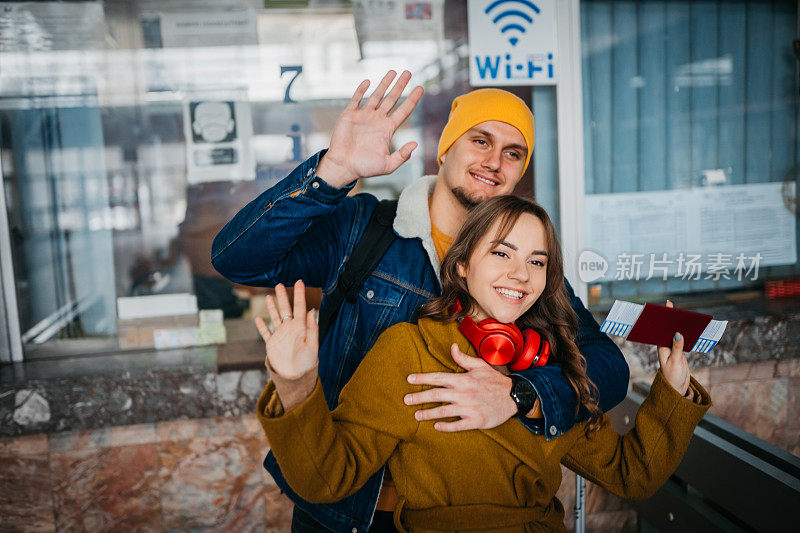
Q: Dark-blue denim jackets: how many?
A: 1